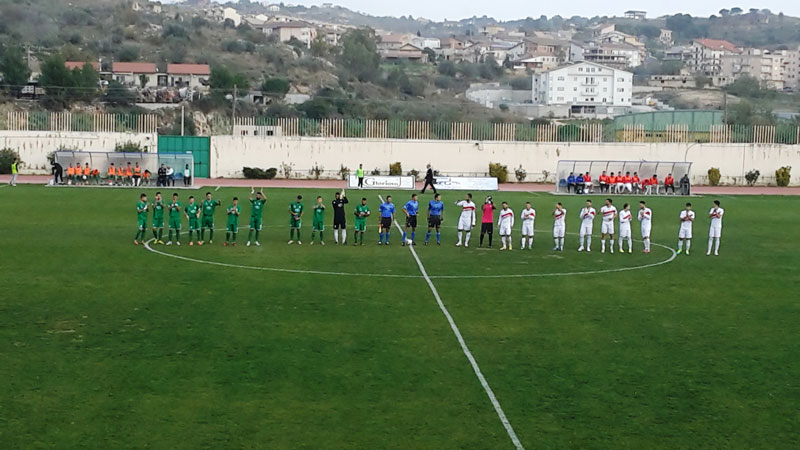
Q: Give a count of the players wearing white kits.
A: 10